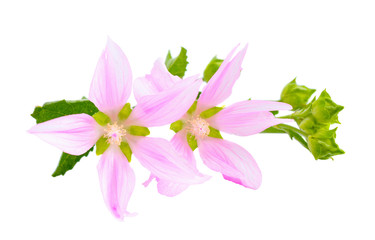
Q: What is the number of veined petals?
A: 10